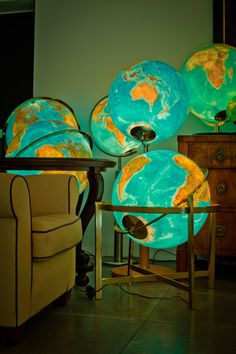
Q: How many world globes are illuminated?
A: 6